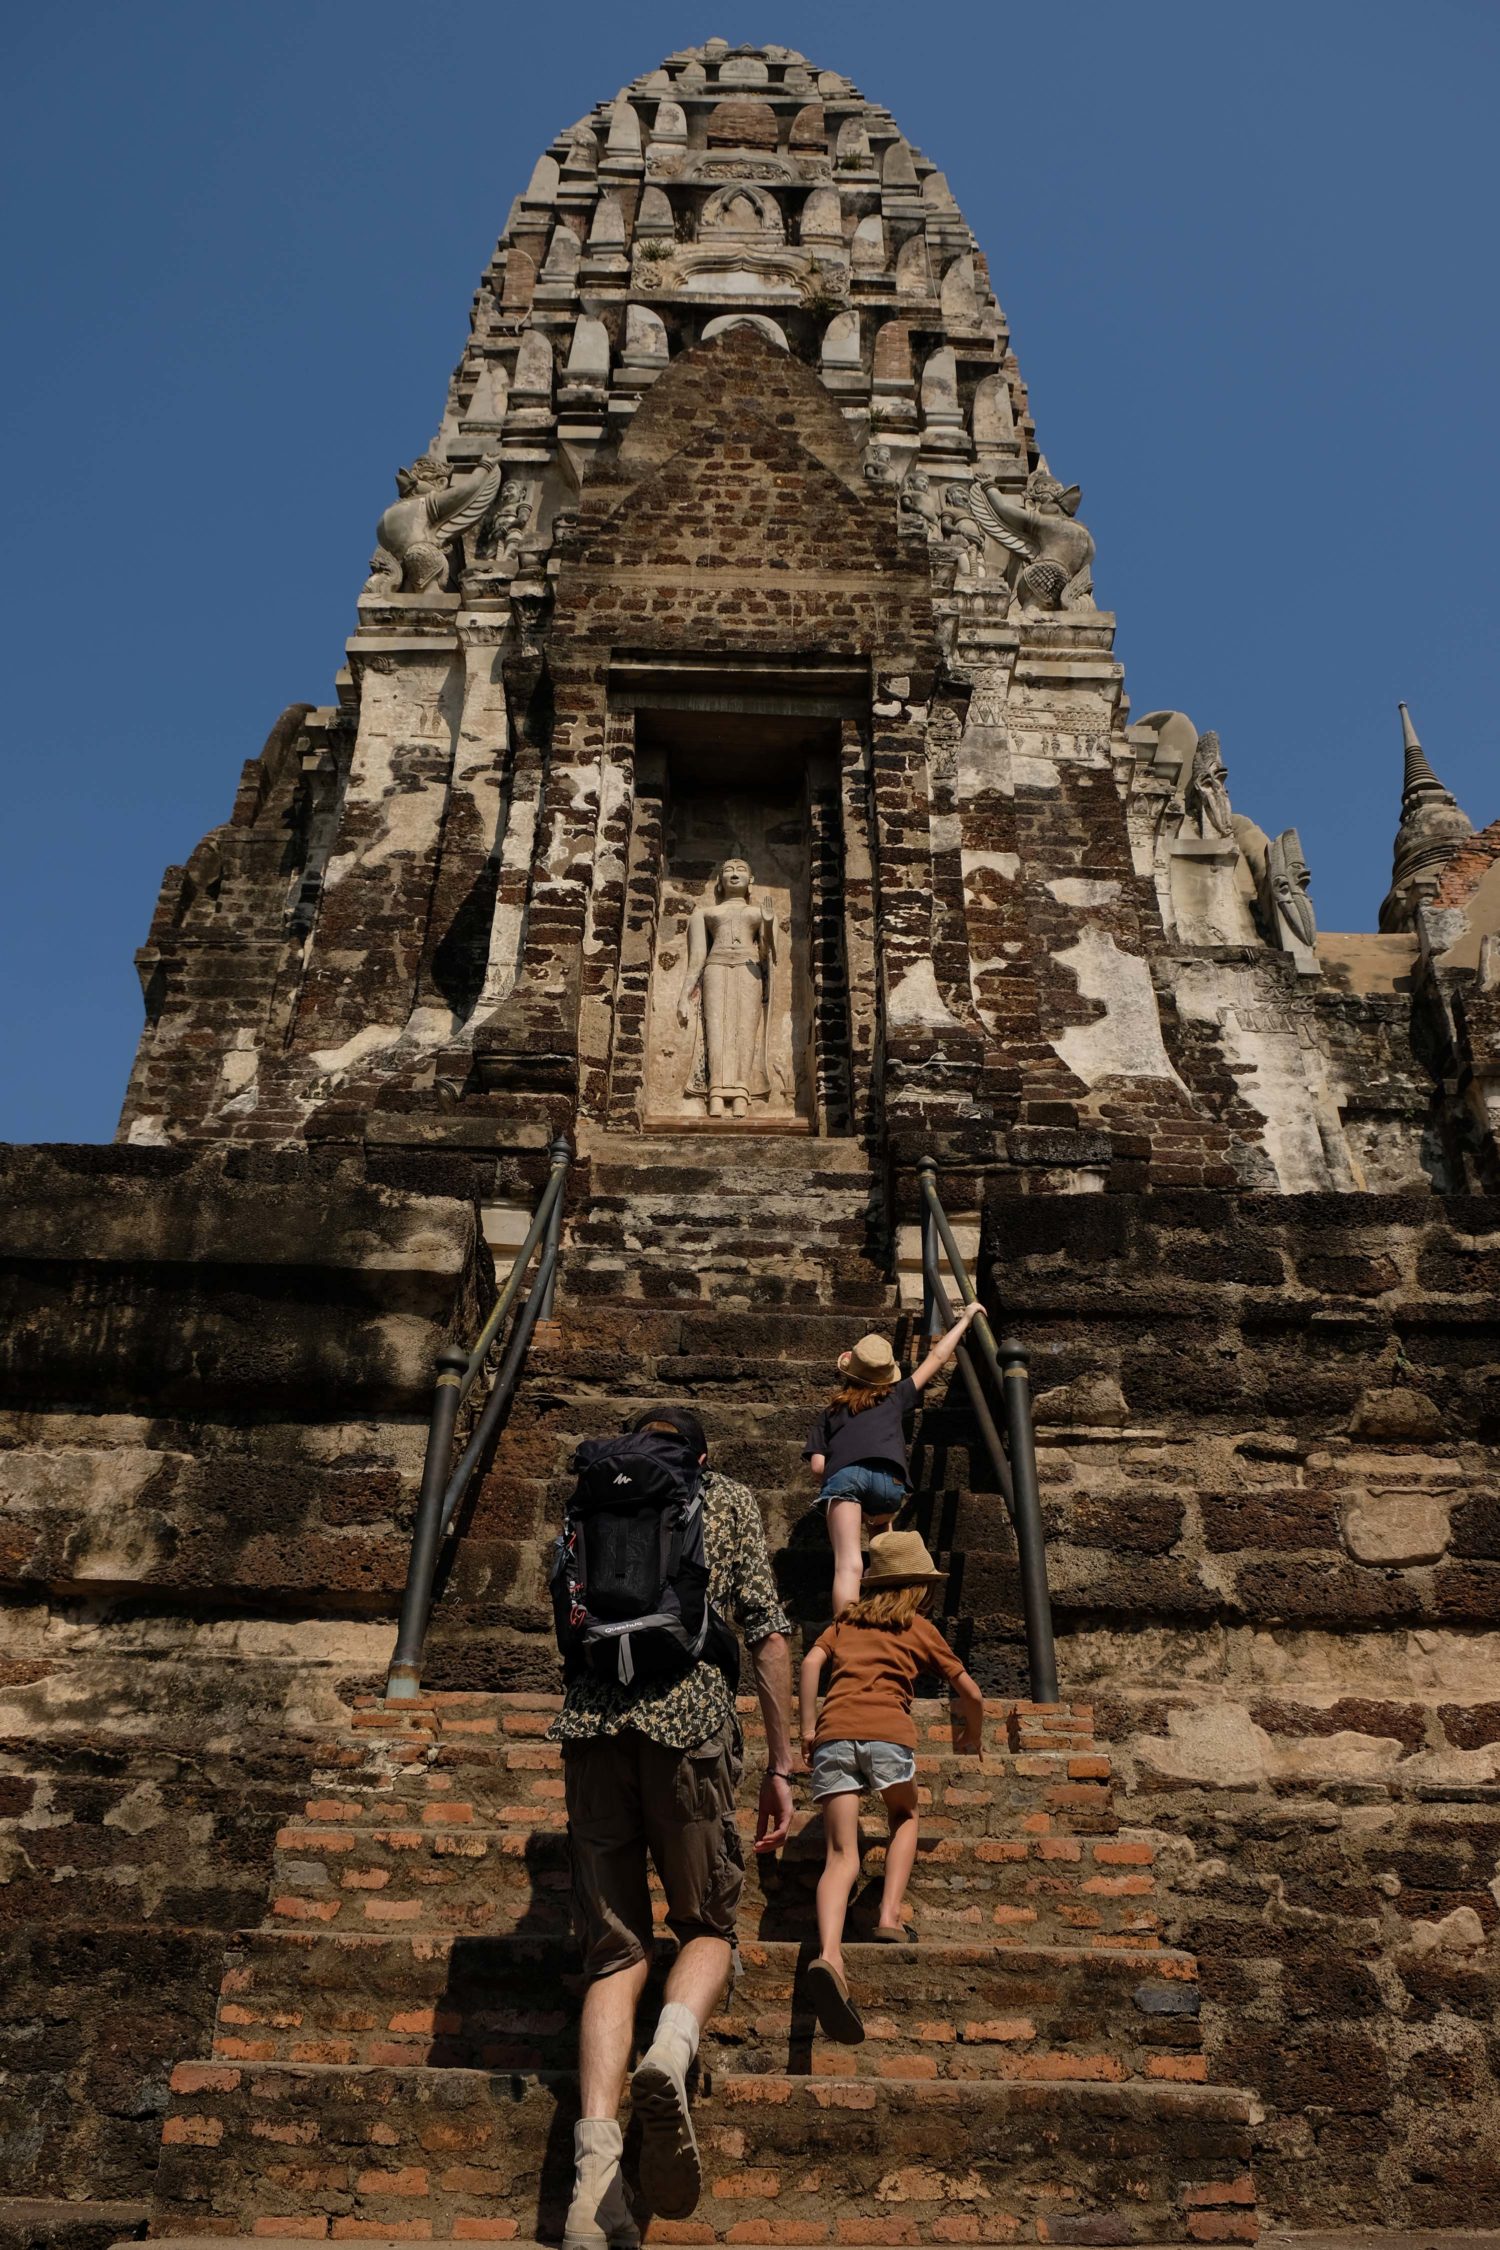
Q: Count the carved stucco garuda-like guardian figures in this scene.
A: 2